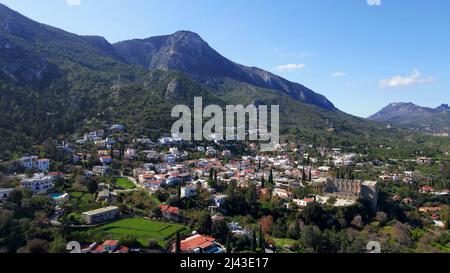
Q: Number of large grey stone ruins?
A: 1